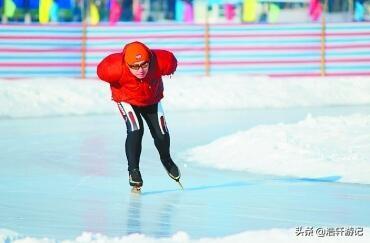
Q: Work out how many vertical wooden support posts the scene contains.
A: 3